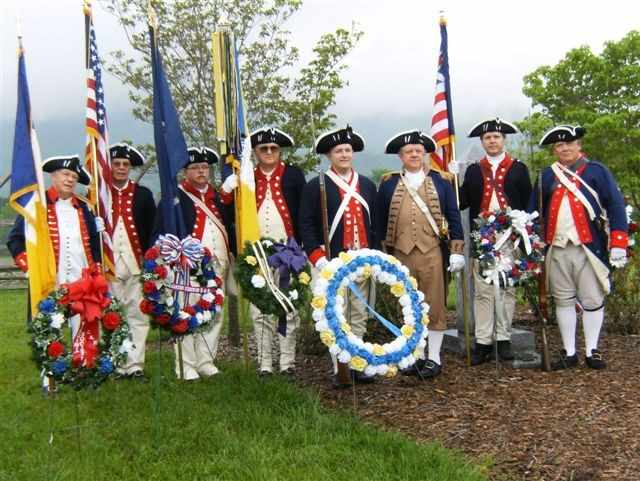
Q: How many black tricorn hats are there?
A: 8